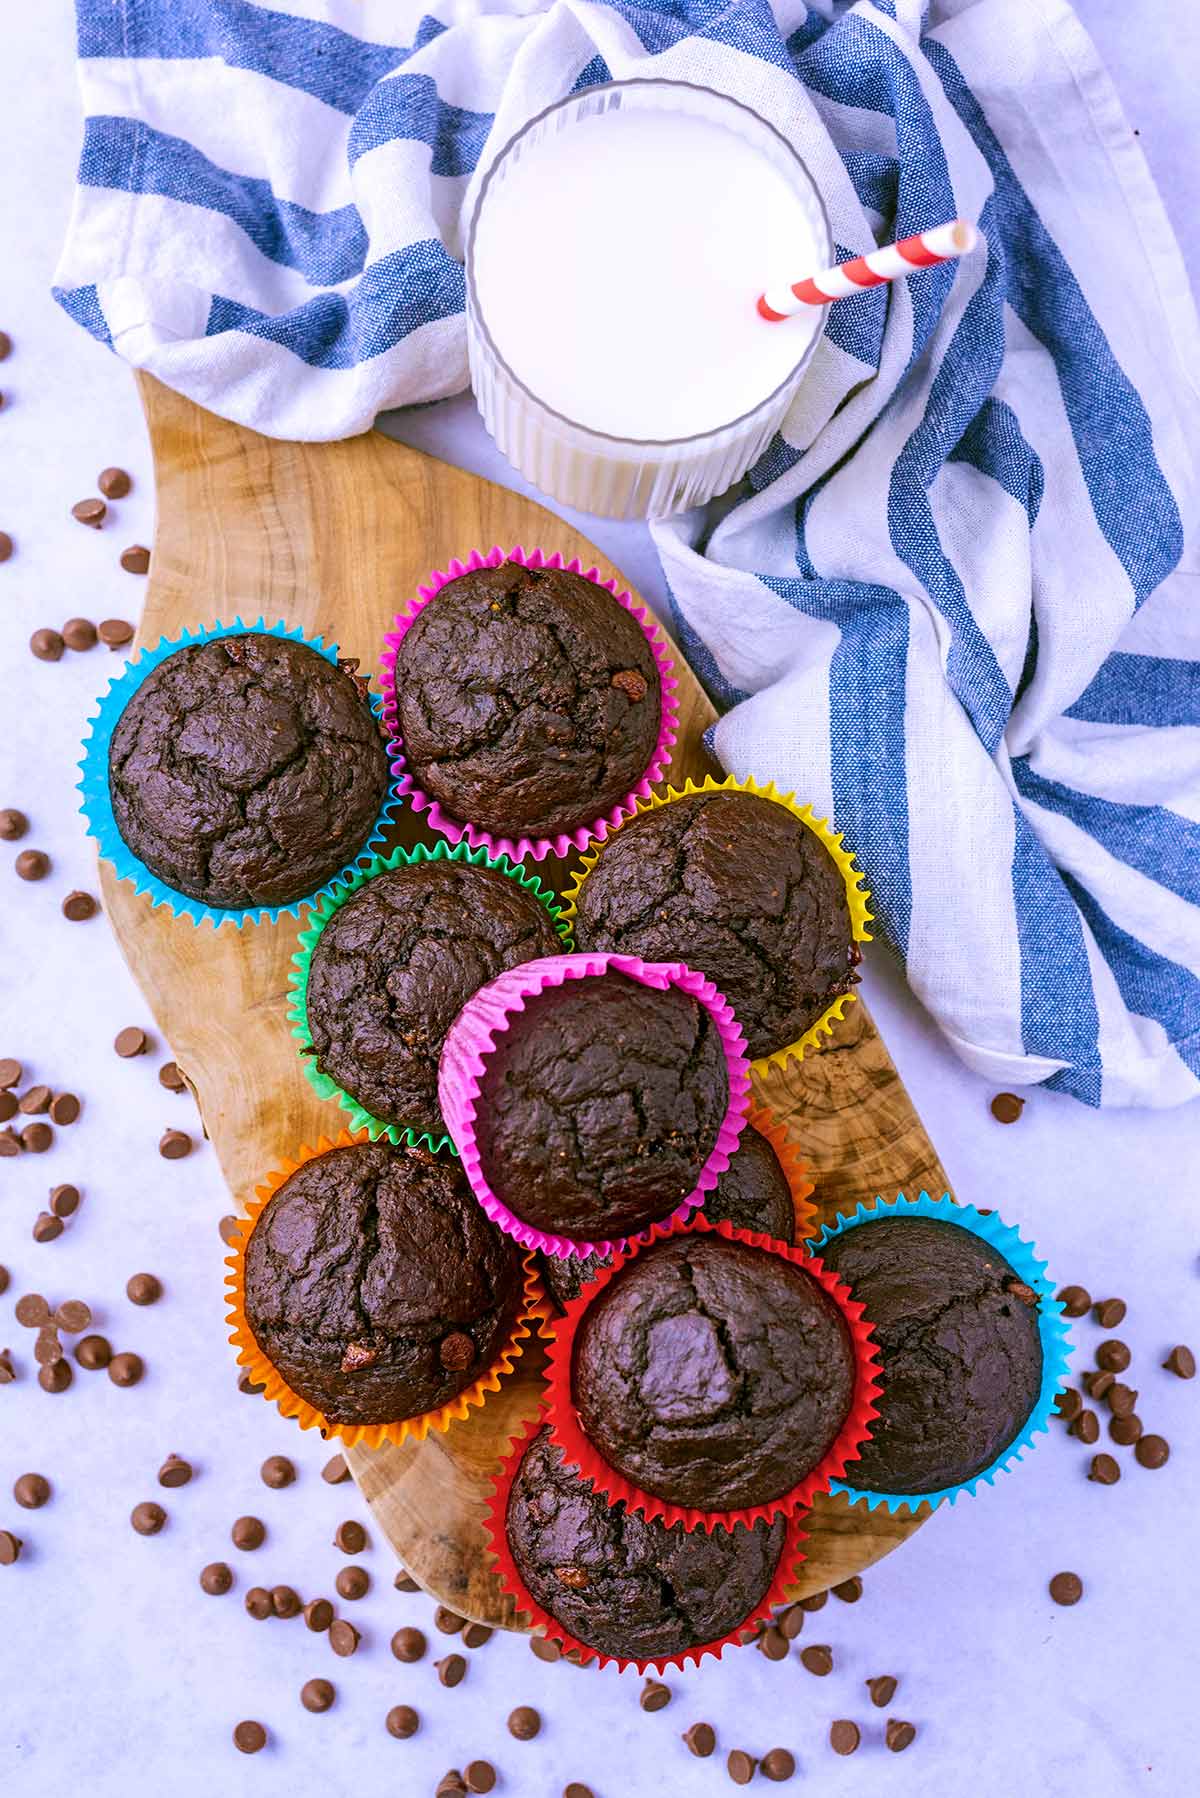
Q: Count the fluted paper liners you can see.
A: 10